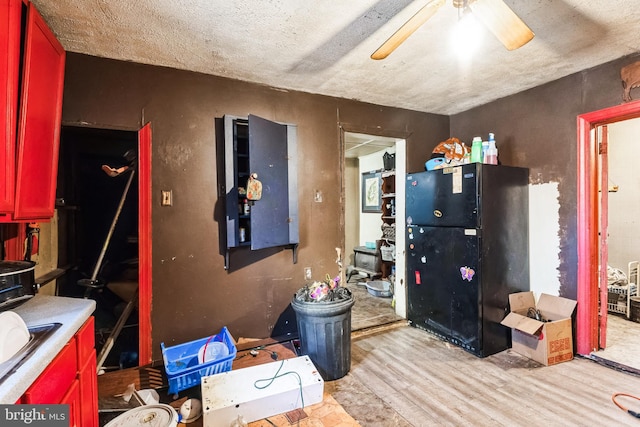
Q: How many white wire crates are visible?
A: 1